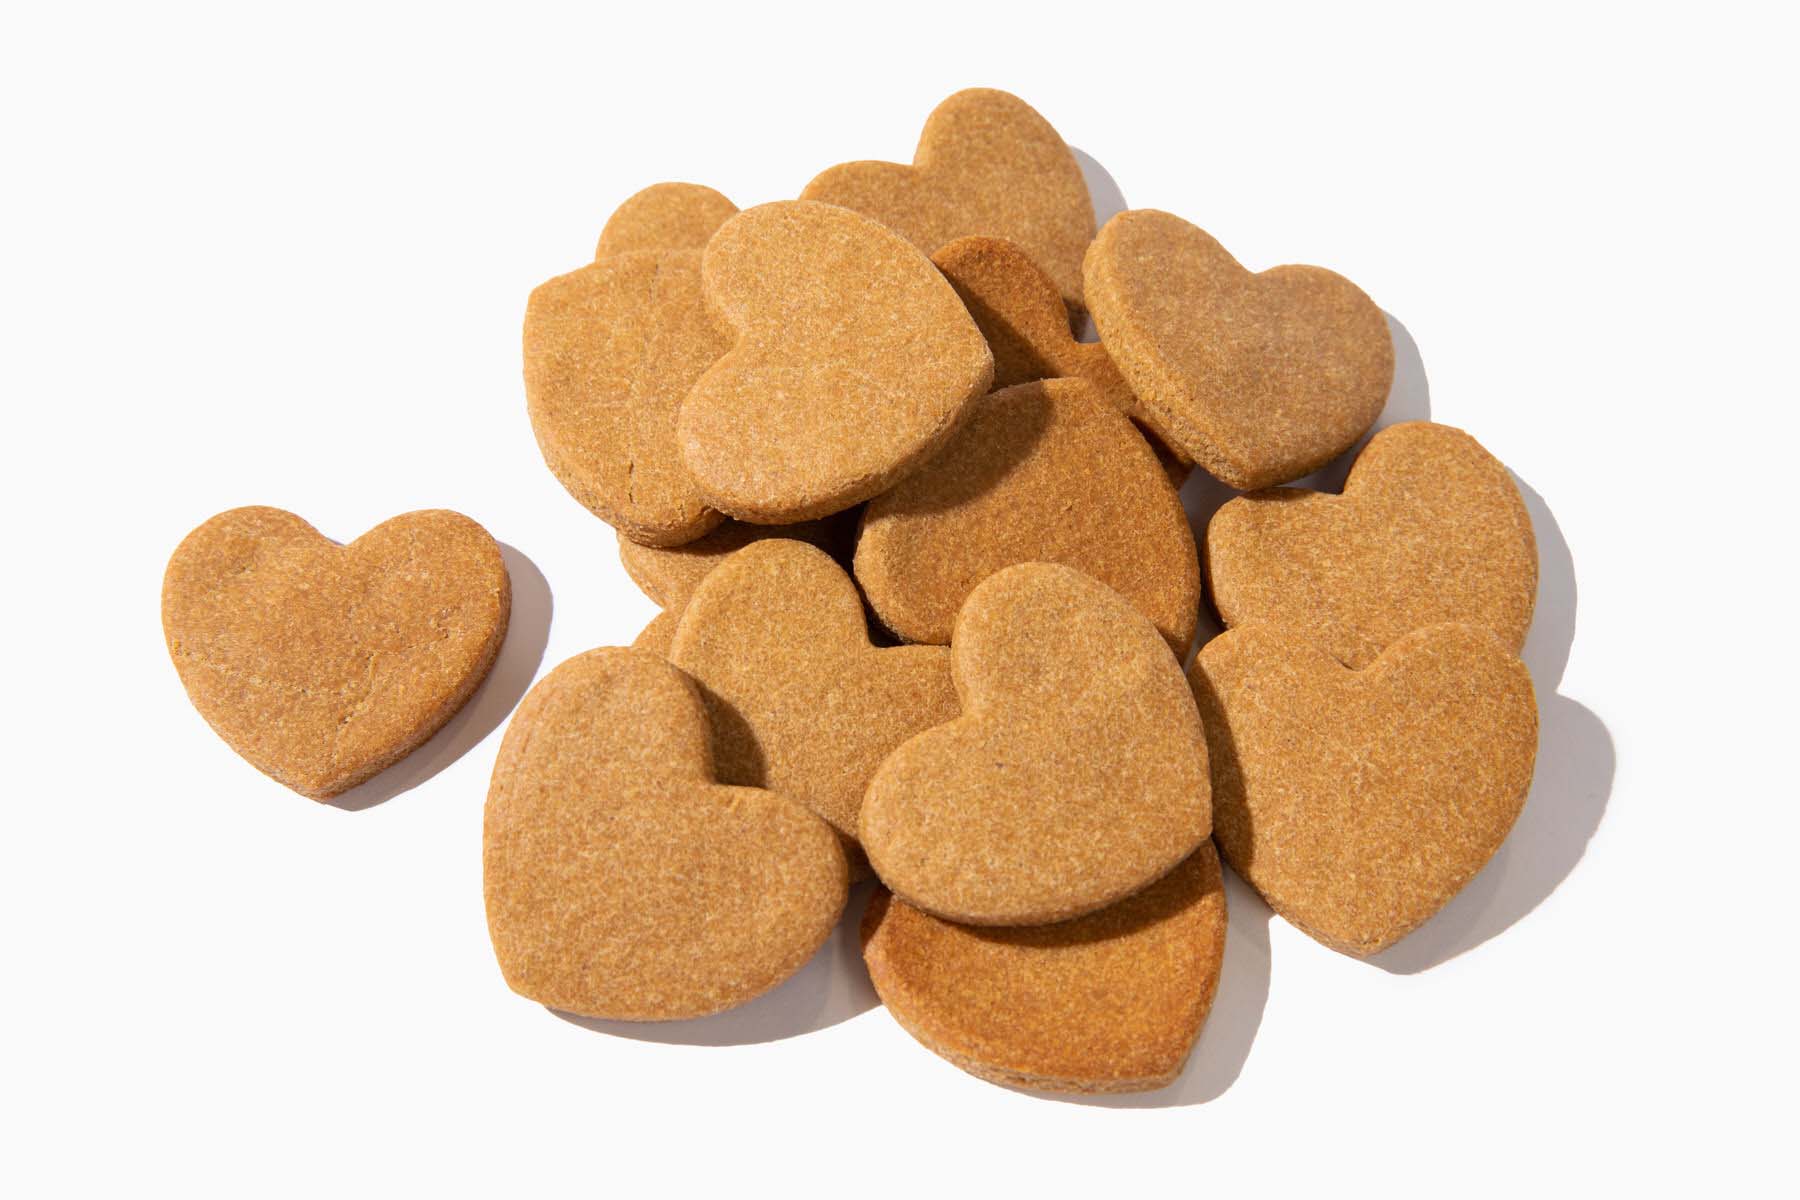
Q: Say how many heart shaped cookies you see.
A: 15